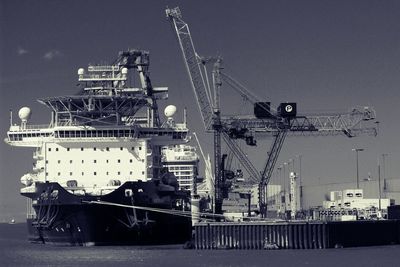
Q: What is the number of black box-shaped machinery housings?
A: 2